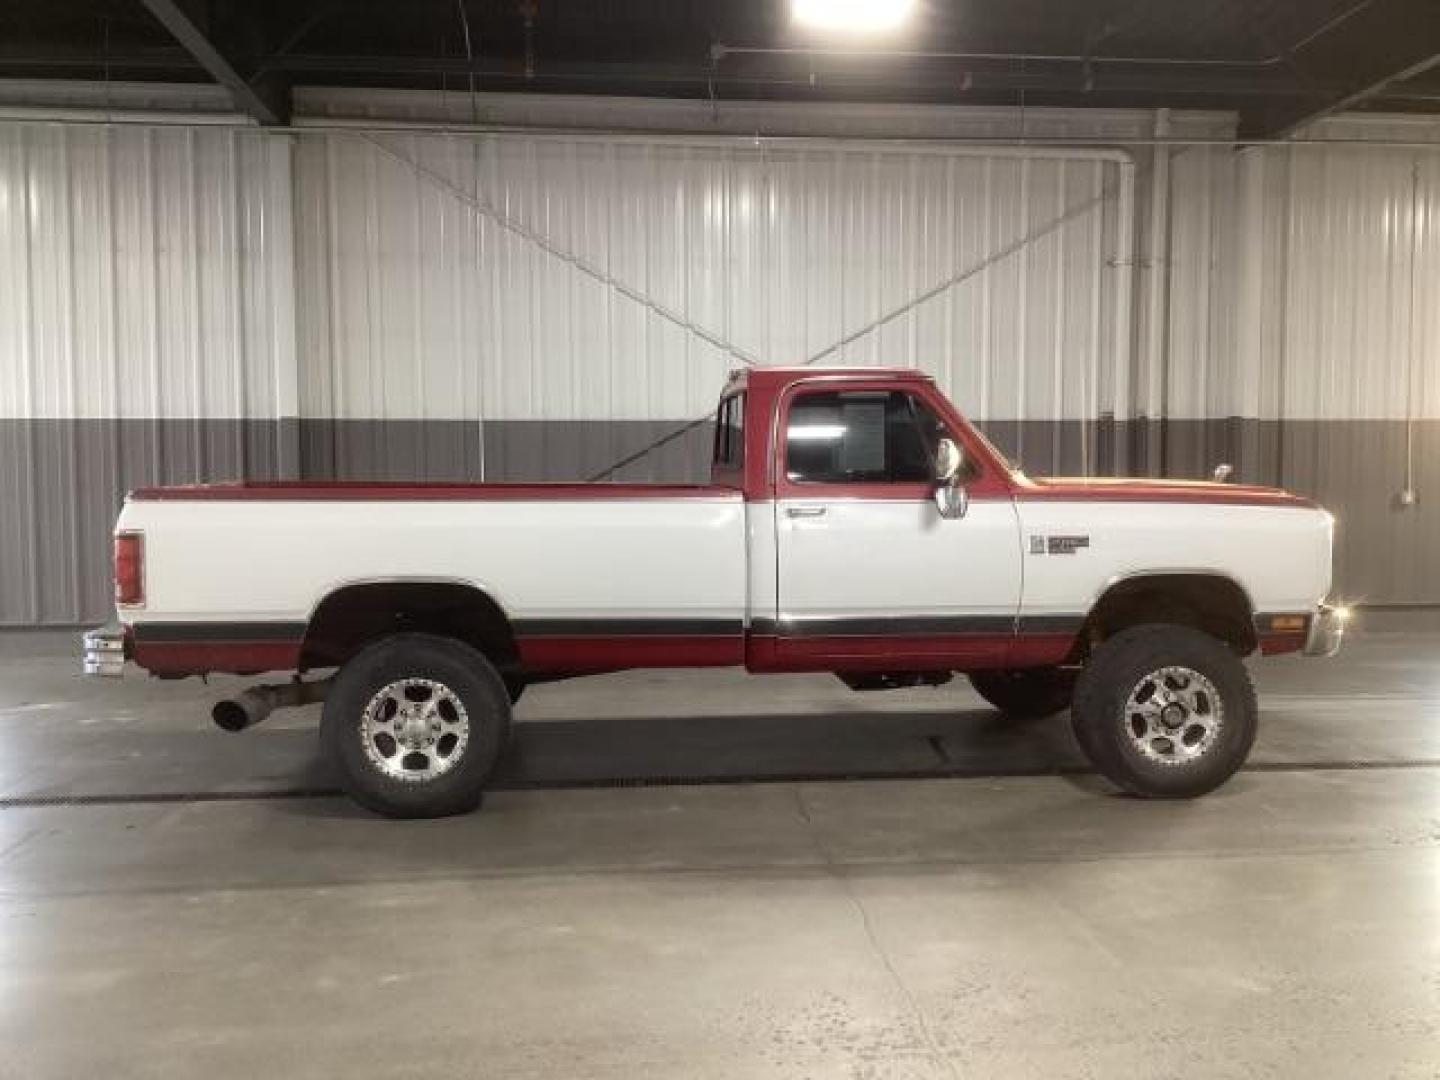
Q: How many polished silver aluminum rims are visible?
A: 2